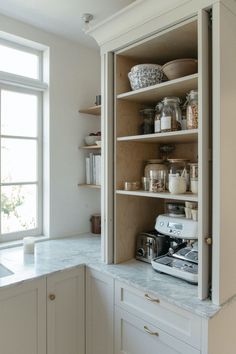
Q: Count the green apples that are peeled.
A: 0